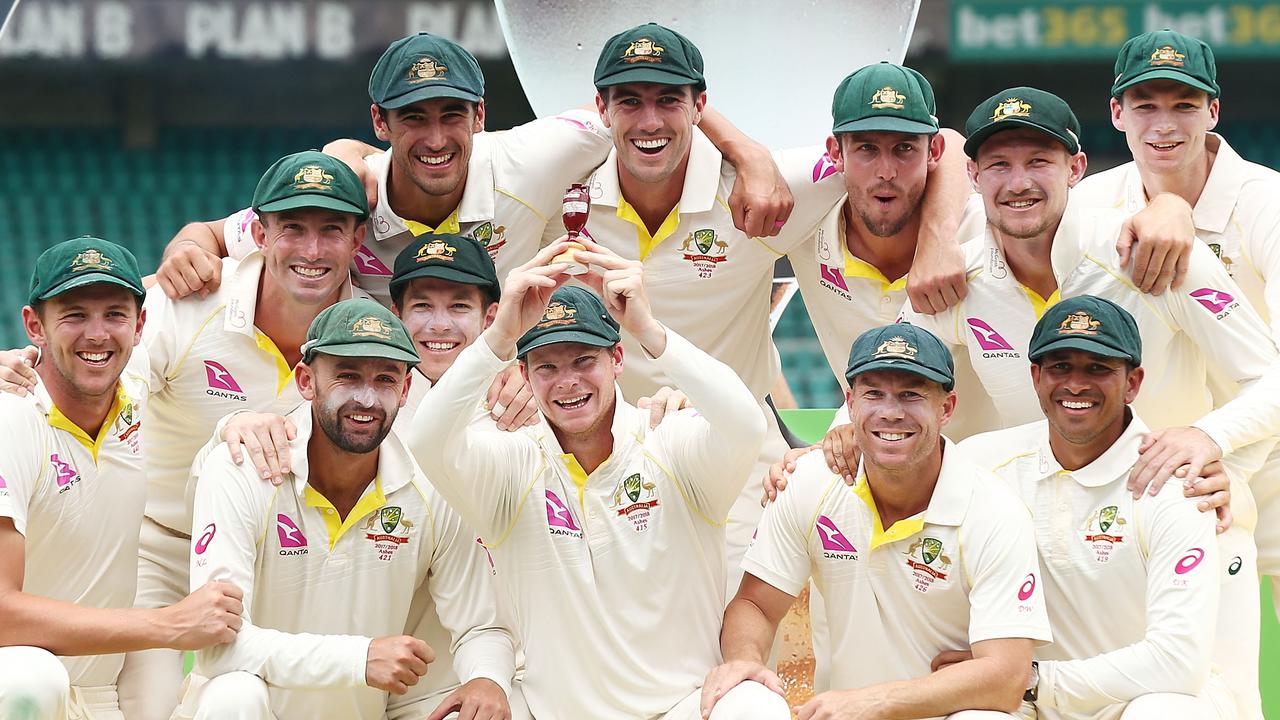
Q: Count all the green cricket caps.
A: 12